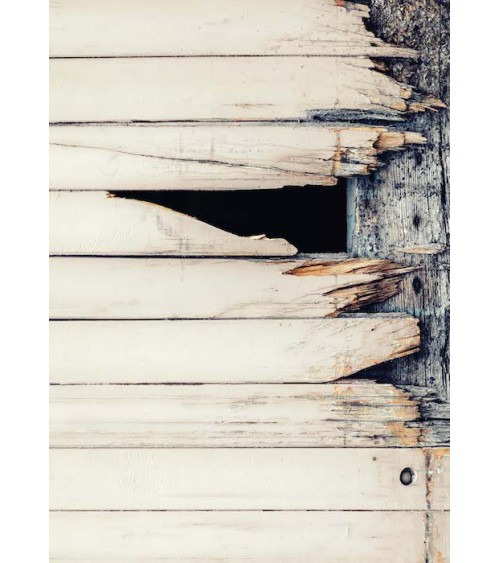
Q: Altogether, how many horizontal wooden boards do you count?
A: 9